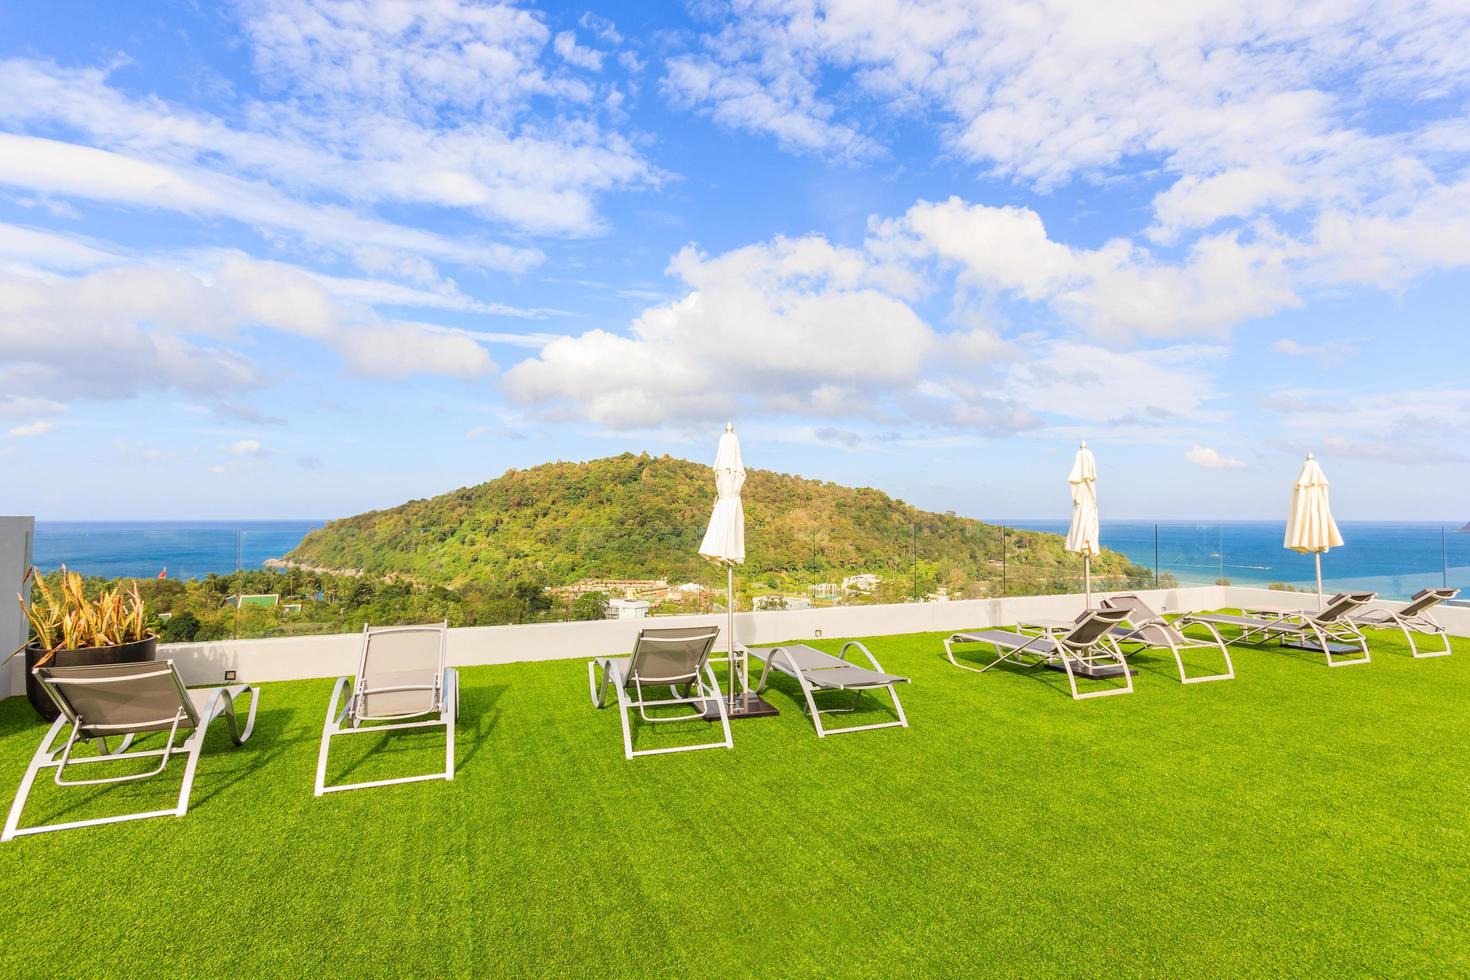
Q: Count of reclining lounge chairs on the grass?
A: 8